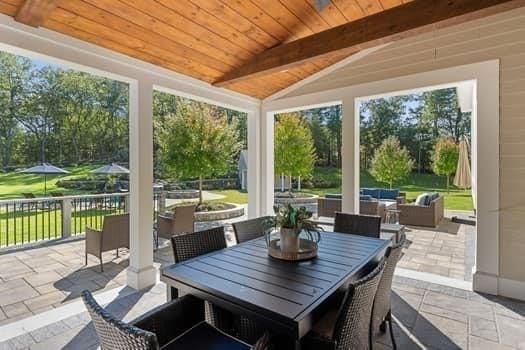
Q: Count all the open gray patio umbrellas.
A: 2